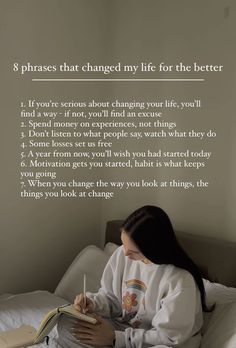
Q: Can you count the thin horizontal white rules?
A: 1